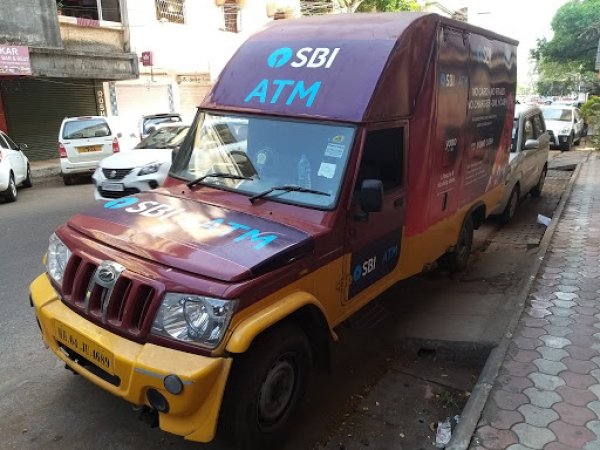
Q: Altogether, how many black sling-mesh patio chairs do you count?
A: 0